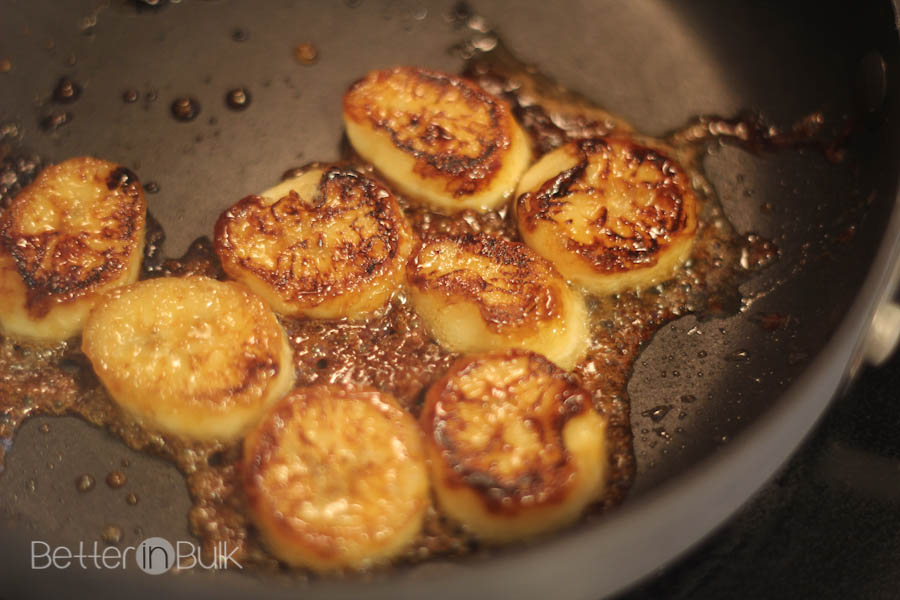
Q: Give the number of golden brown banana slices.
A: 8